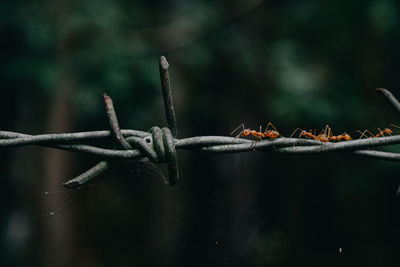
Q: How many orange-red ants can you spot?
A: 4